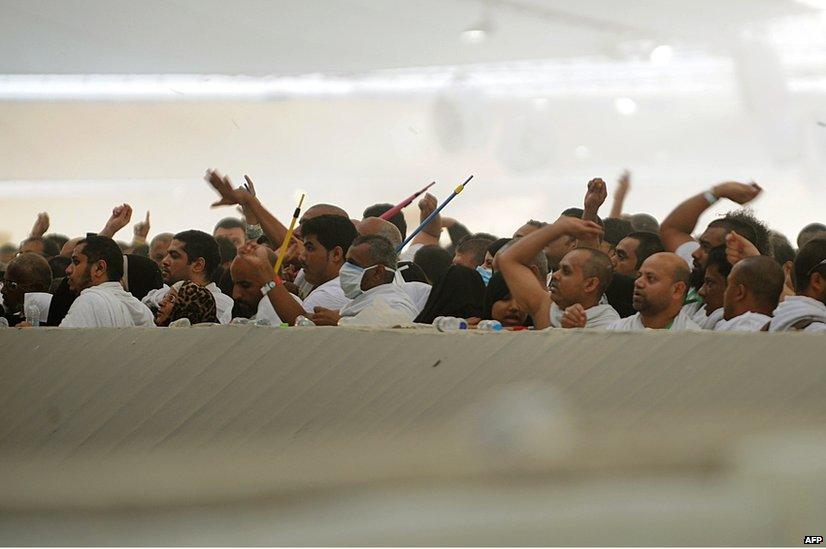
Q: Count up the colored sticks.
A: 3